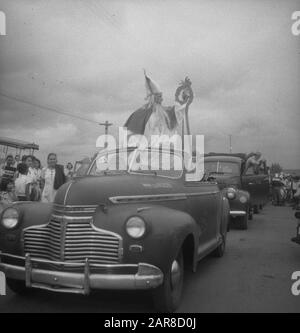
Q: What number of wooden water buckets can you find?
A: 0